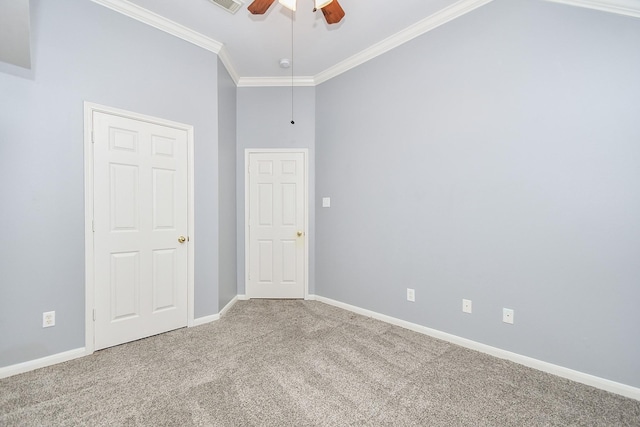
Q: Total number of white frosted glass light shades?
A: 2